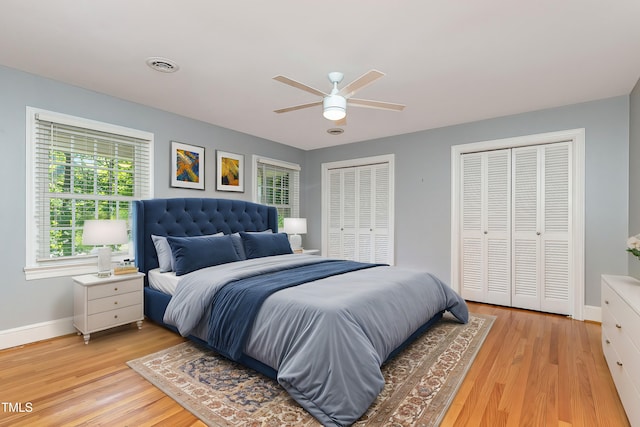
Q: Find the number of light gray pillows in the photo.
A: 2